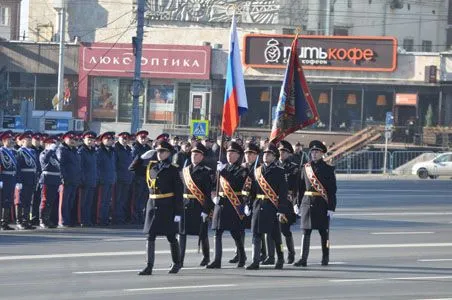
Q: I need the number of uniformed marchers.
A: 7